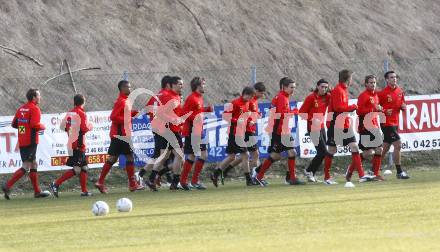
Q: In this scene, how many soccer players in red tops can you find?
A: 13